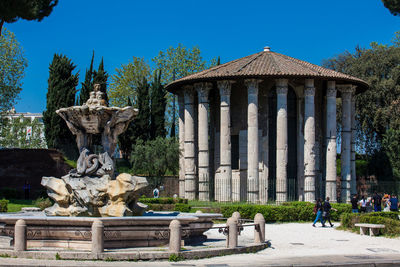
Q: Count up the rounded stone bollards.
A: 6